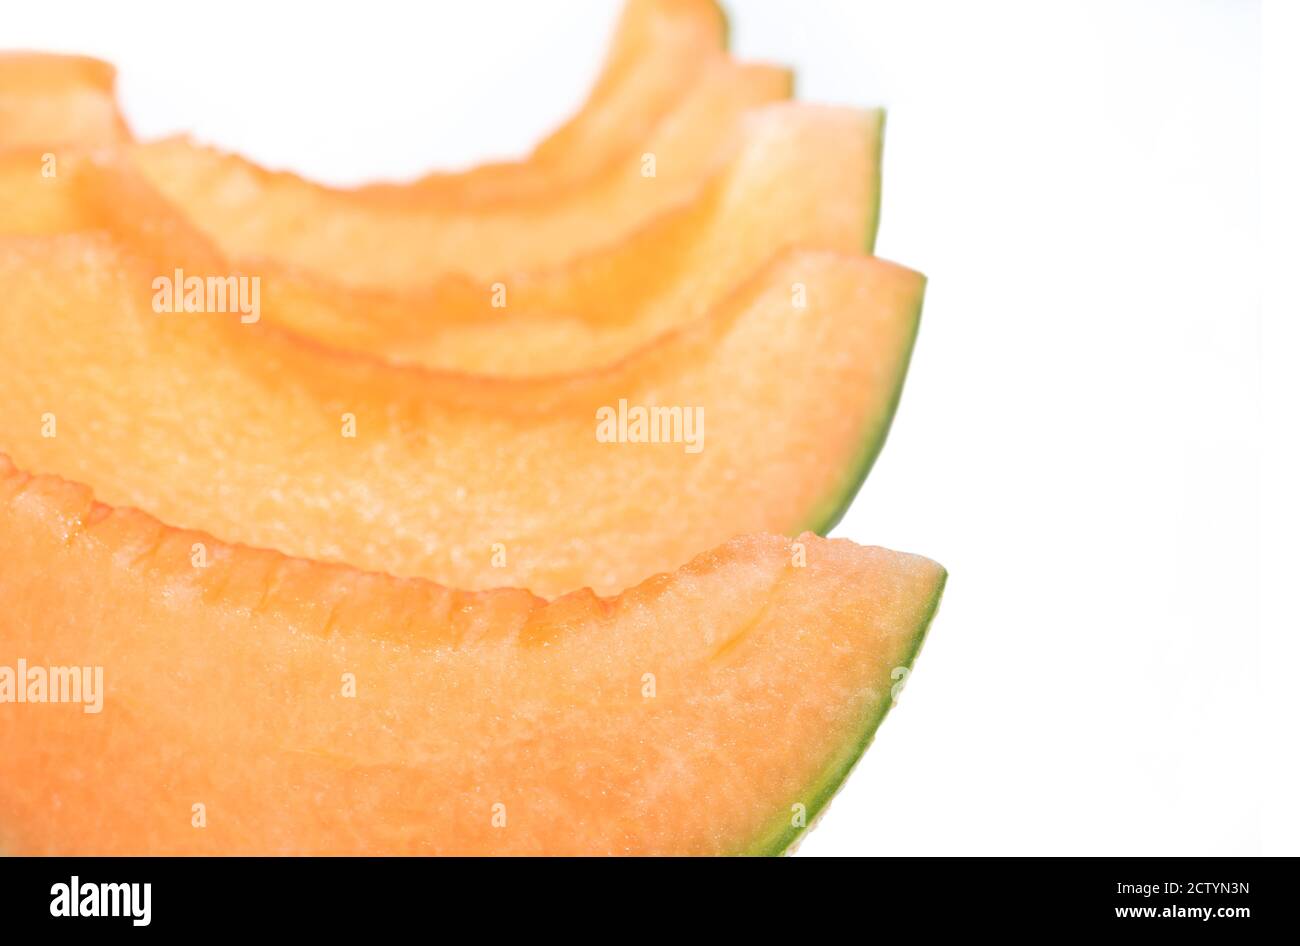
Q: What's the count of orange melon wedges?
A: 5